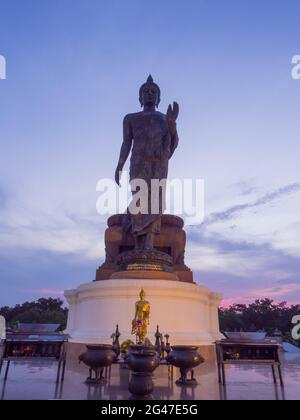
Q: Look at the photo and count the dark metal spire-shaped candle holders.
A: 2